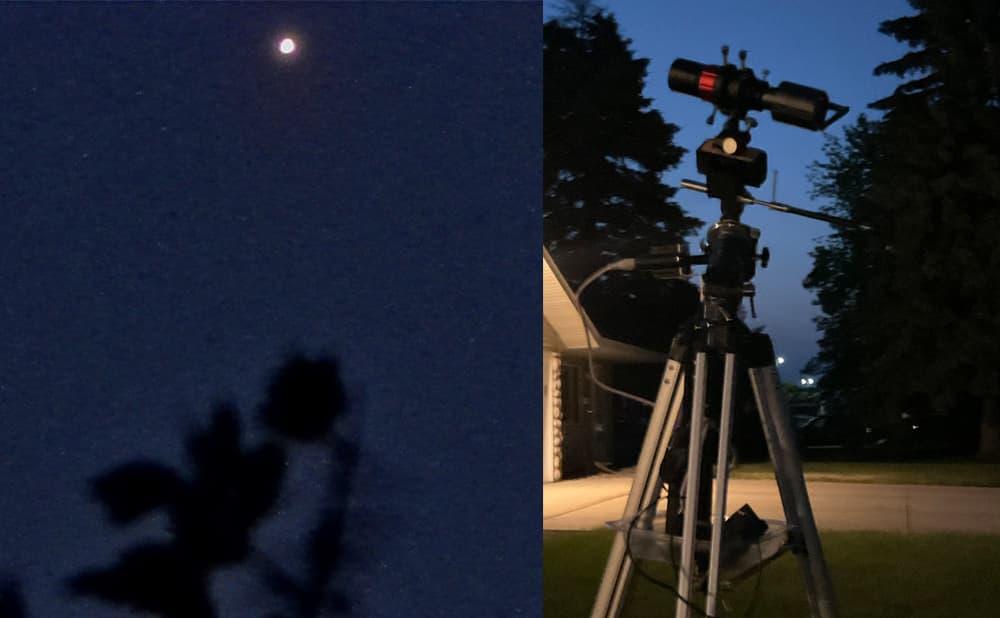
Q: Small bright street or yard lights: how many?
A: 3